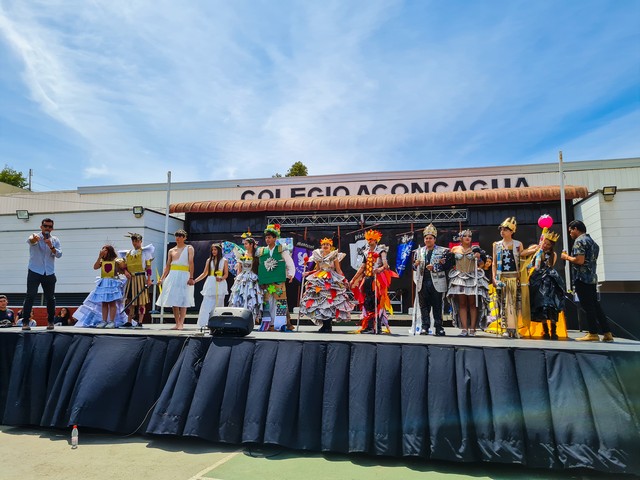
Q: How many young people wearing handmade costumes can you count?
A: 12